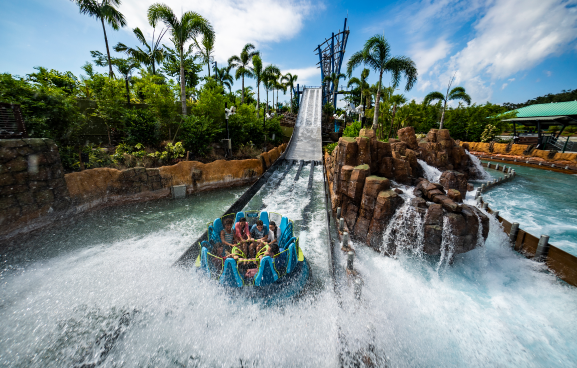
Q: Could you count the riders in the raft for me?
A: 6